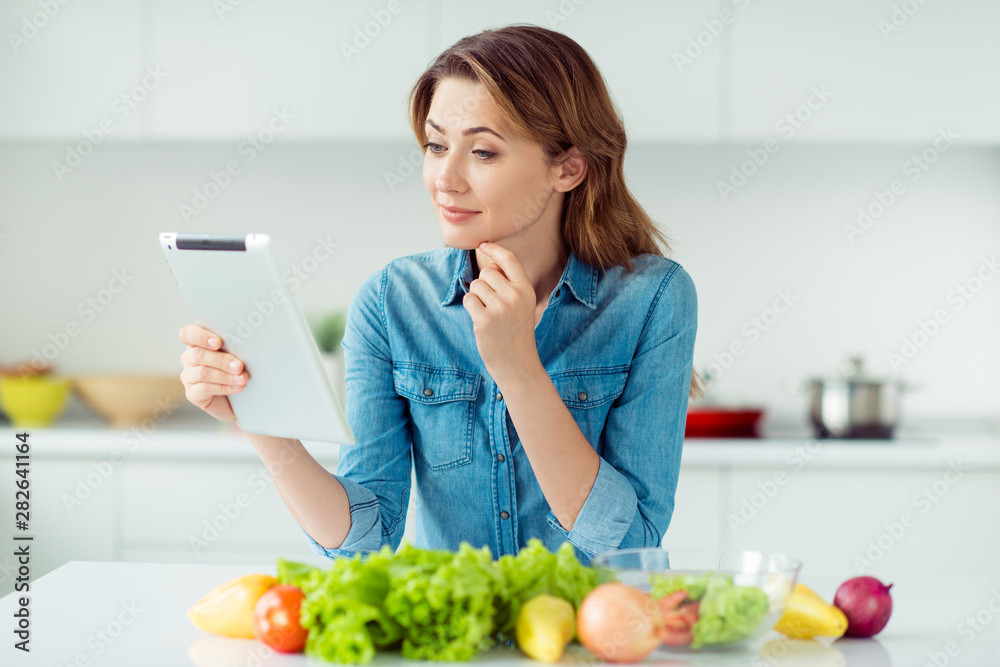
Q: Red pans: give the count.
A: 1